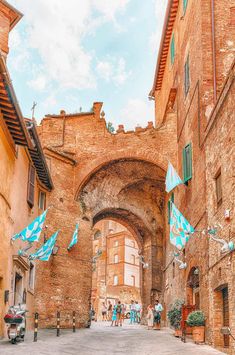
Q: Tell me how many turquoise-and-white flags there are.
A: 5